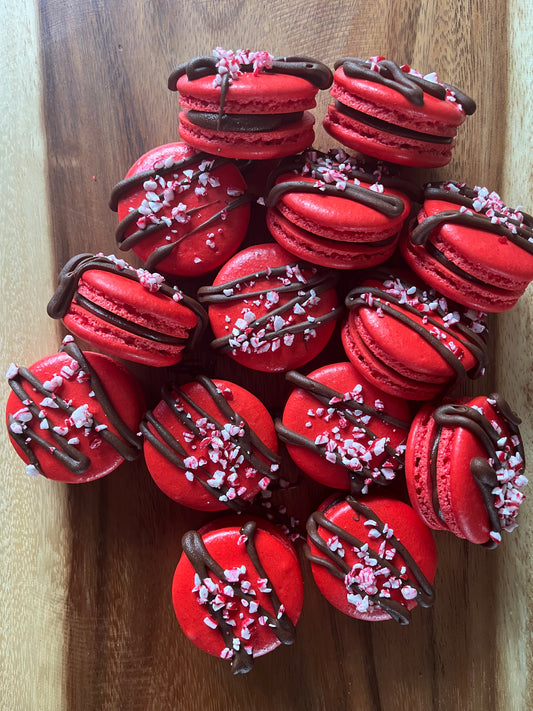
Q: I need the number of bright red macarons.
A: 14